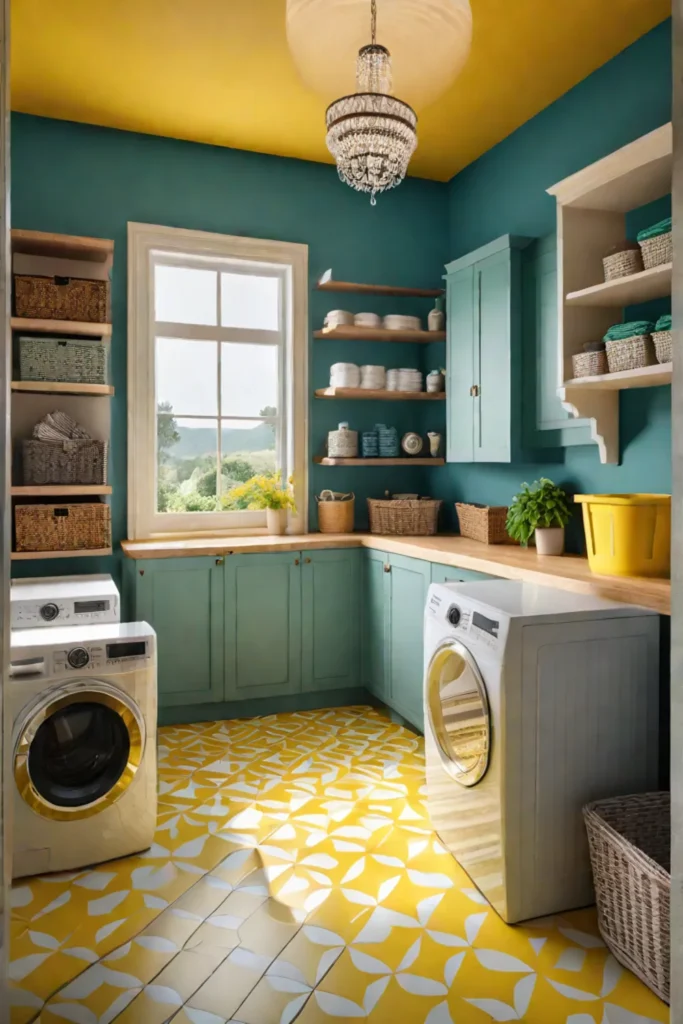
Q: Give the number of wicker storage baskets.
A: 13